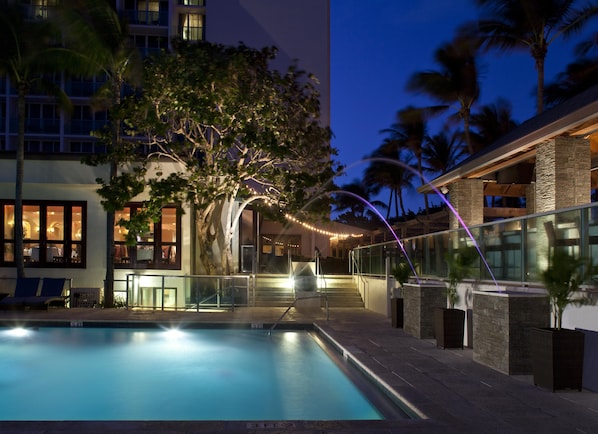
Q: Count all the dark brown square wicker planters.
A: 3